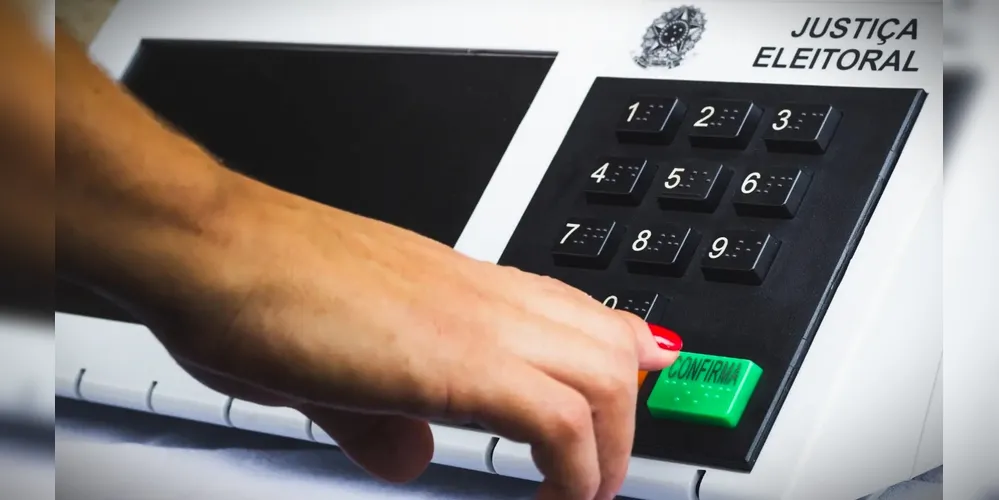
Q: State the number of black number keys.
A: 10